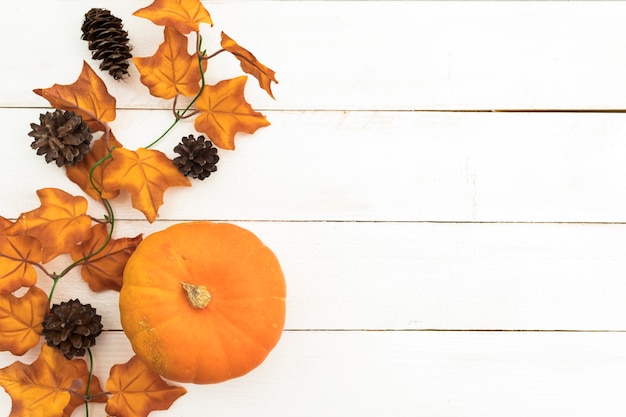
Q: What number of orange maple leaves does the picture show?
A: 14